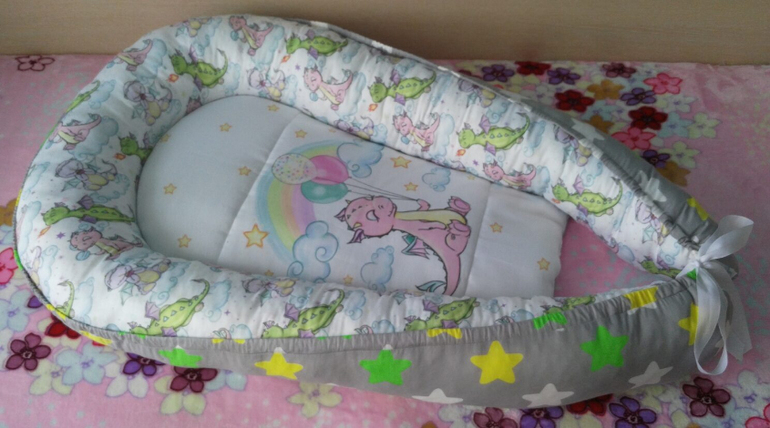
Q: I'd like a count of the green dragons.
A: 14